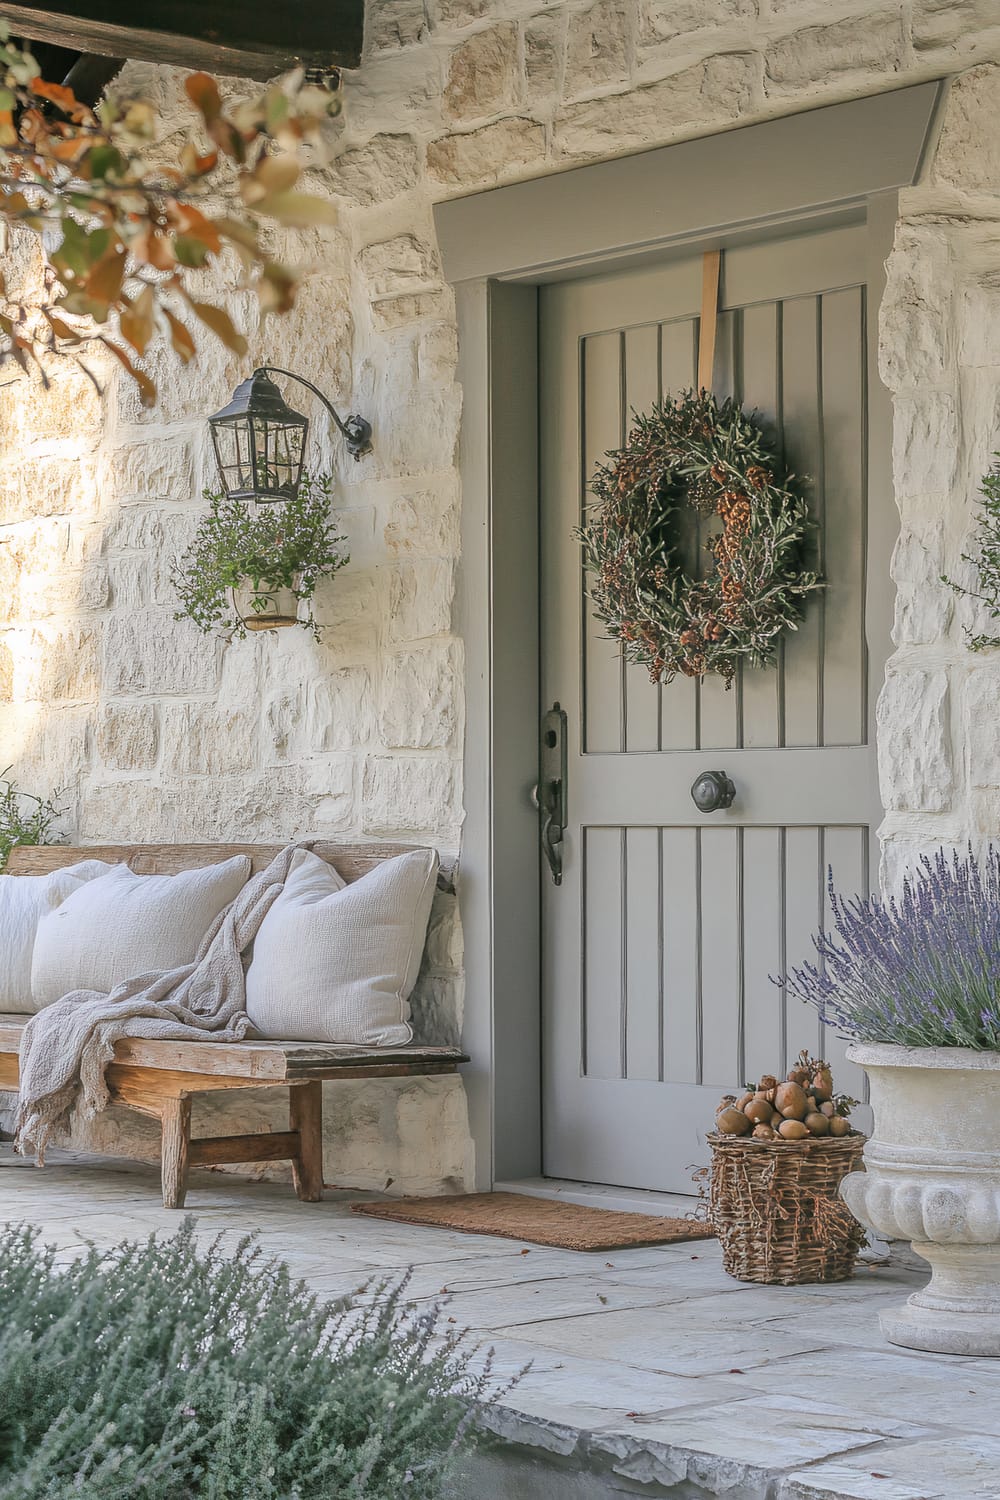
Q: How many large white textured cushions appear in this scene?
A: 3